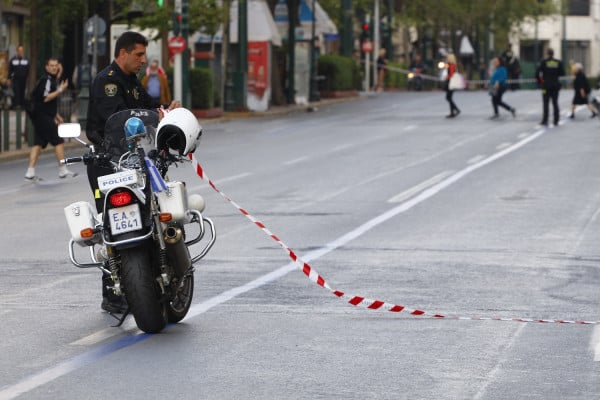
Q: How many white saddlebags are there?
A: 2